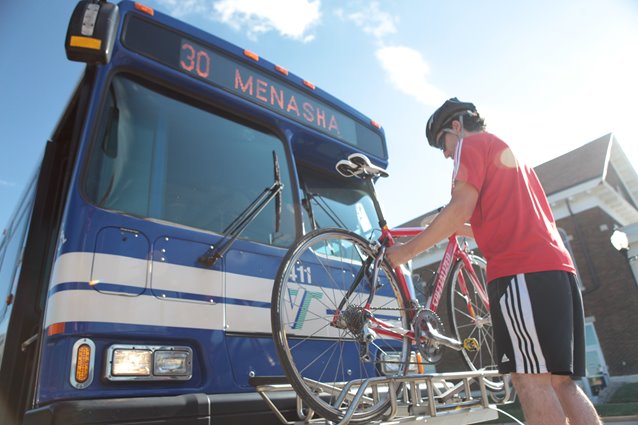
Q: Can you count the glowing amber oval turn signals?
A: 1